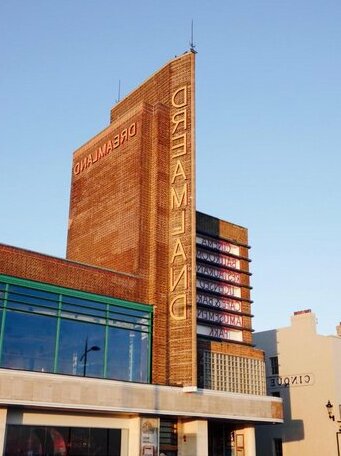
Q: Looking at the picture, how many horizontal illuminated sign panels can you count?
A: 7